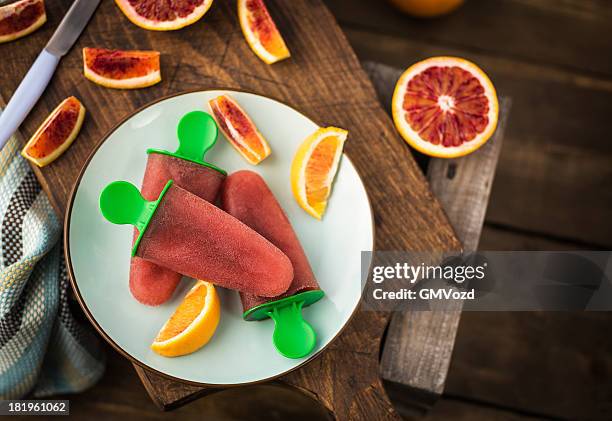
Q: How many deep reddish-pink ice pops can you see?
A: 3